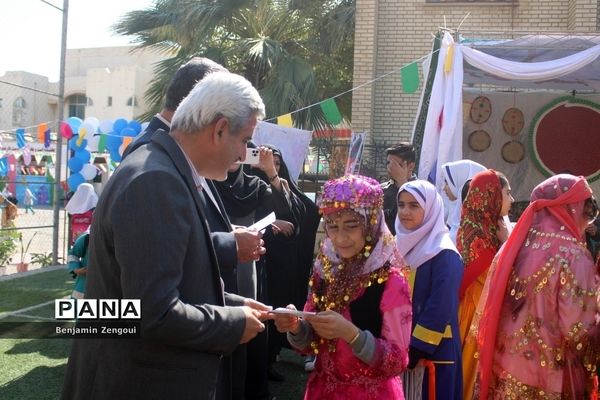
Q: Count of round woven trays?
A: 4